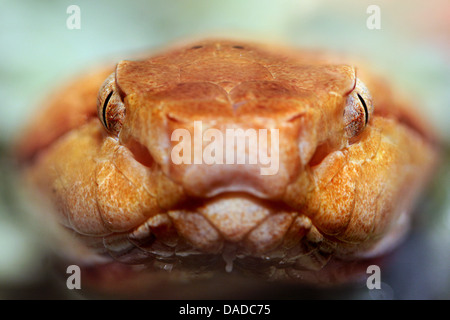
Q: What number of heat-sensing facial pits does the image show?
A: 2